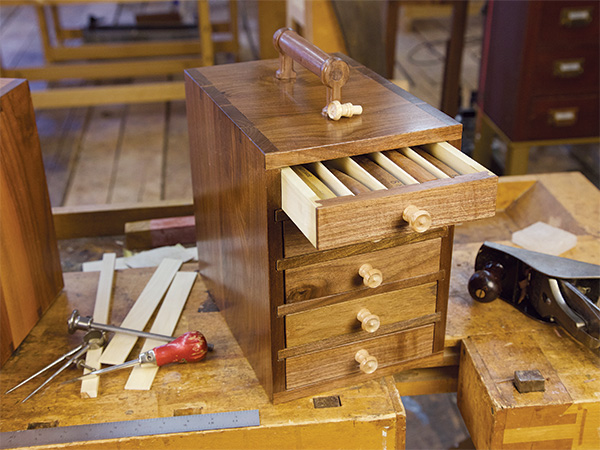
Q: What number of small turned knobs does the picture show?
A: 5